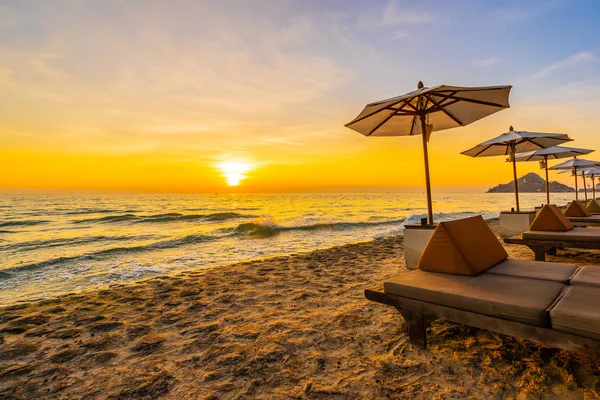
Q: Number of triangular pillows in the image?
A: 4